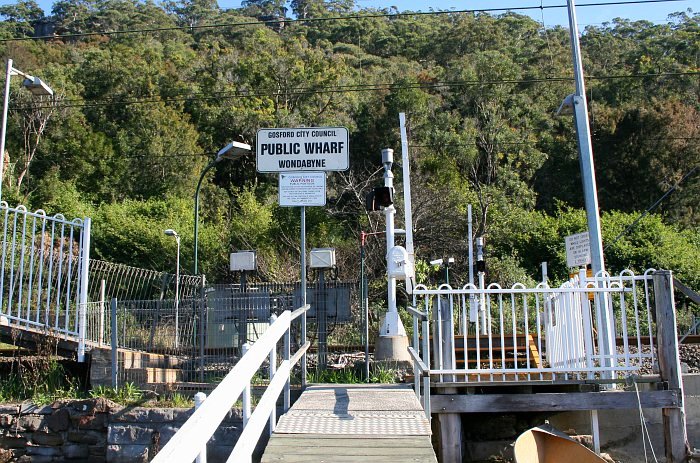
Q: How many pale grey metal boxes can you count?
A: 2